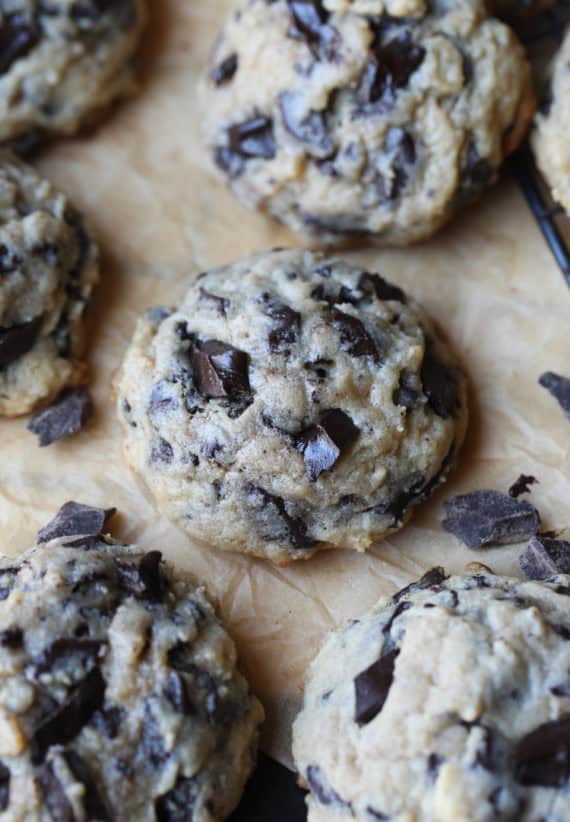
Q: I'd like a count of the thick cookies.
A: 7